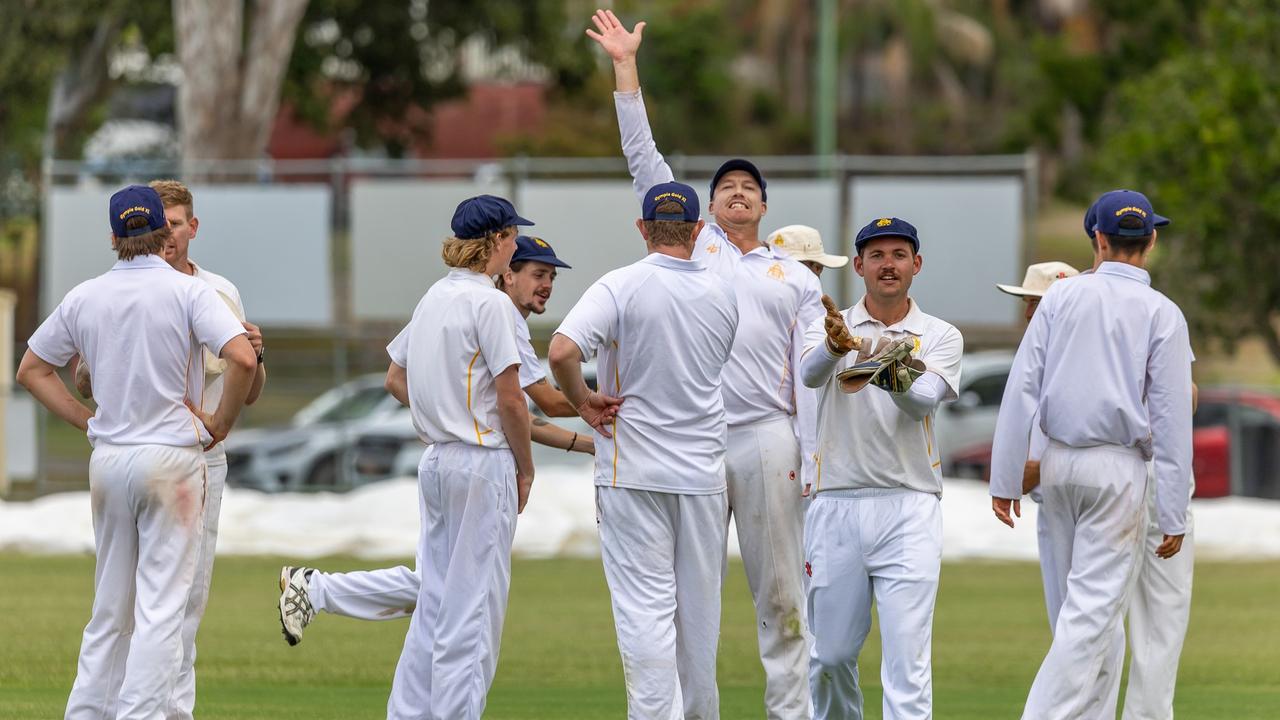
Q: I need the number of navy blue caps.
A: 8